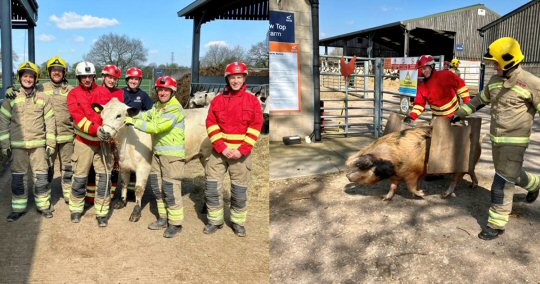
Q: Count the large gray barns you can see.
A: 2